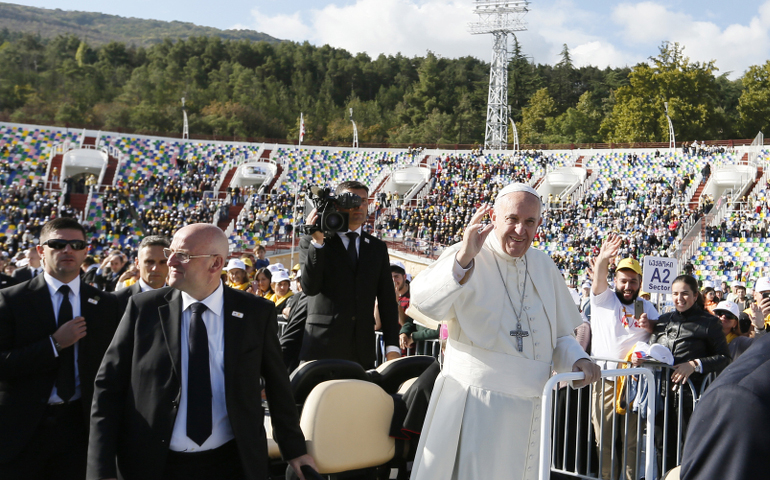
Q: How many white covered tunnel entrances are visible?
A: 5